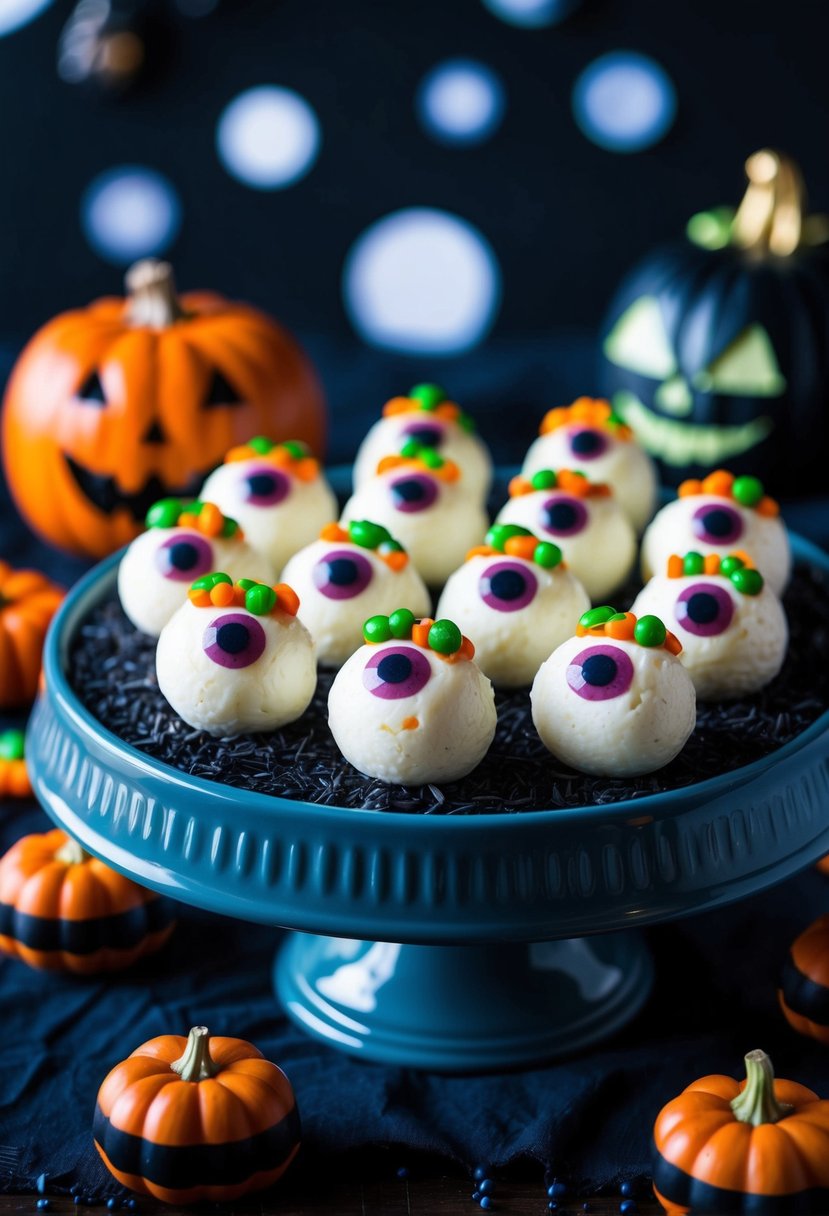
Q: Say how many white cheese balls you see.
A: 13